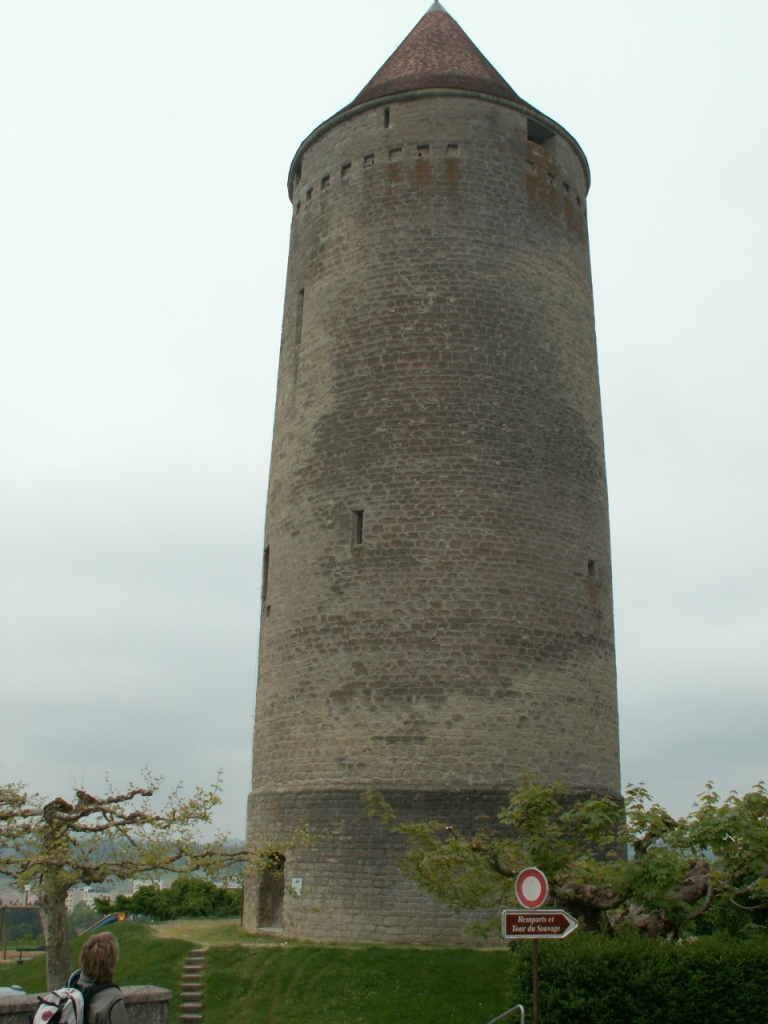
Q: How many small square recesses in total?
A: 12